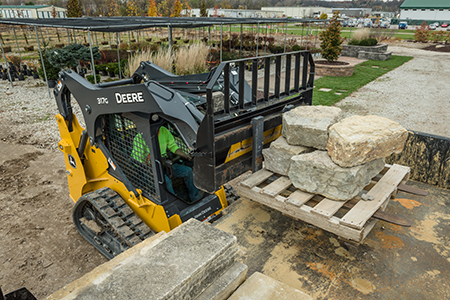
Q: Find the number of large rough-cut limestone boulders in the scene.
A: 4